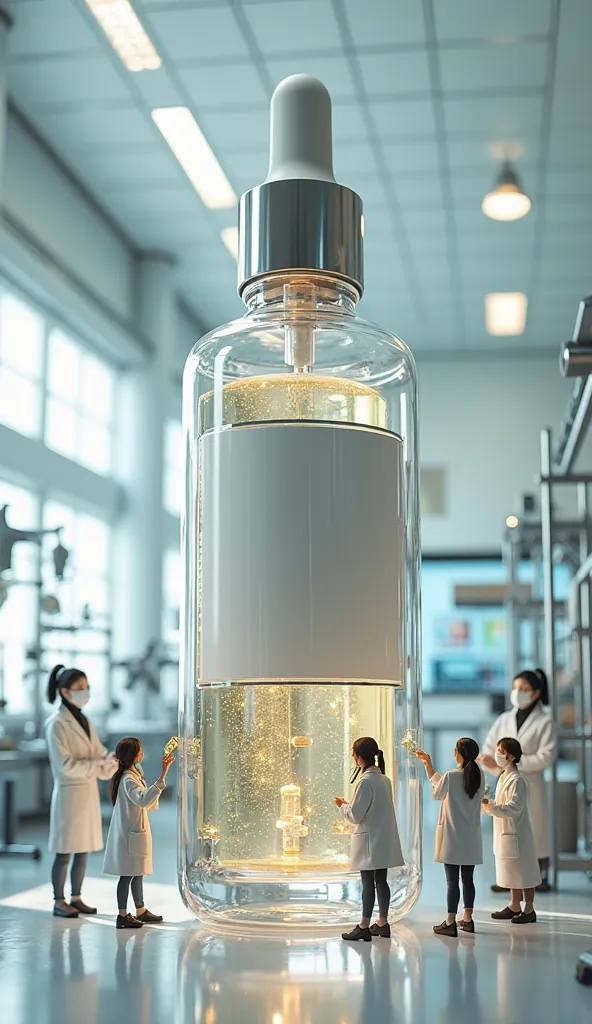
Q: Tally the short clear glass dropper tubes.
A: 1